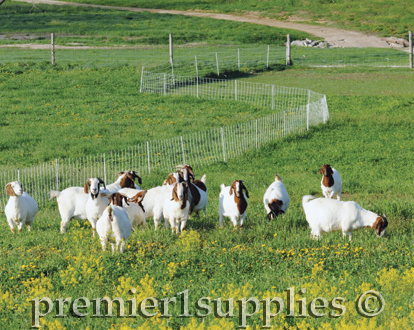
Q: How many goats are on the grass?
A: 12